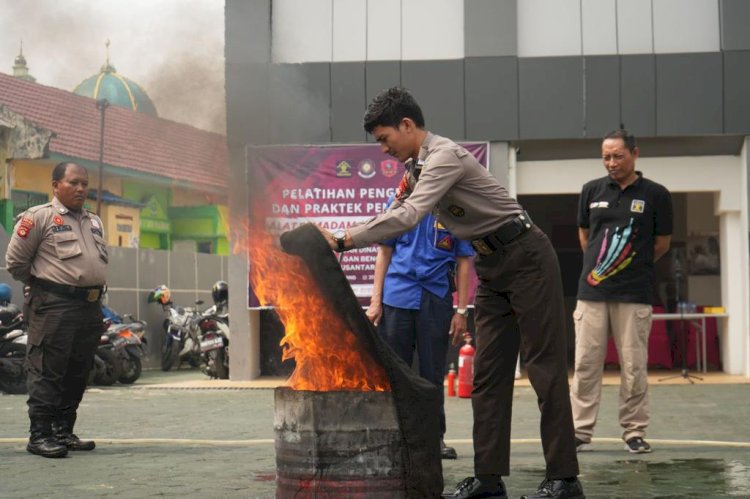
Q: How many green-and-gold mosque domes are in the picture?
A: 1